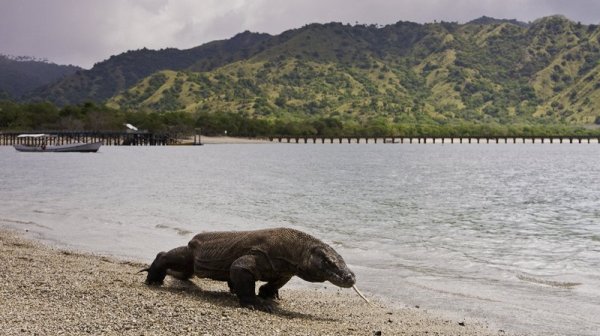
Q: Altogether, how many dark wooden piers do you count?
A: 2